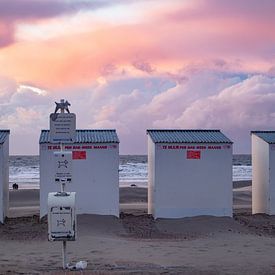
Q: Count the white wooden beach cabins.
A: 4